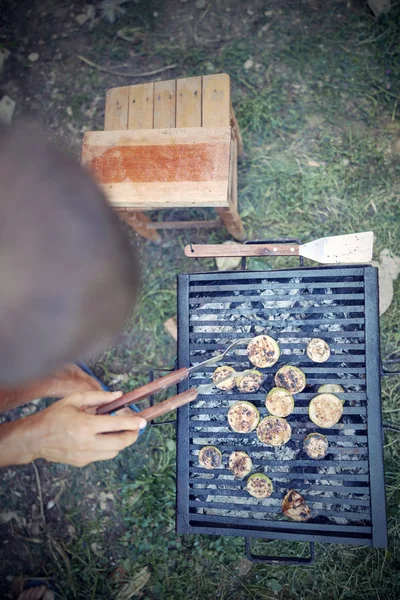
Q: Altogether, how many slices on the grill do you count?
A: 15